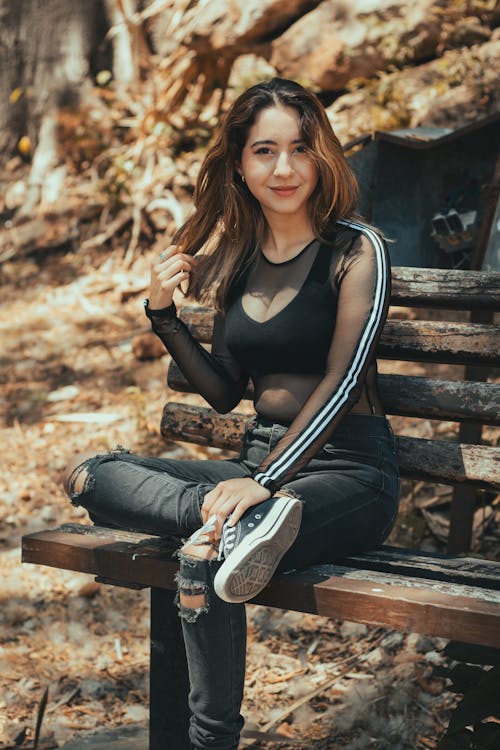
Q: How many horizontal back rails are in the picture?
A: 4